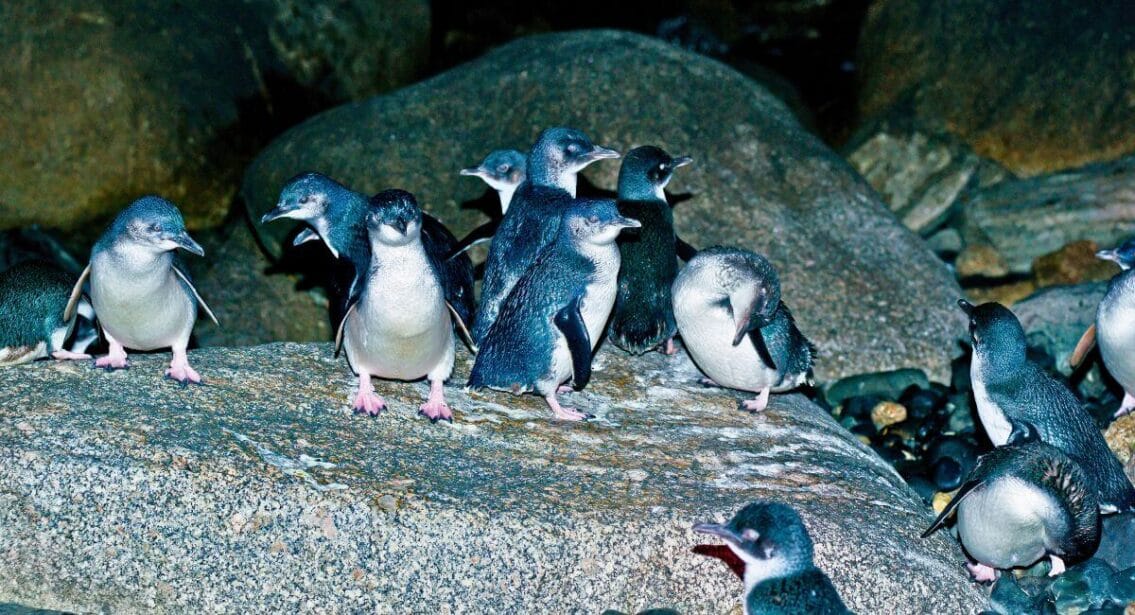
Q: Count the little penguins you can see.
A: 13